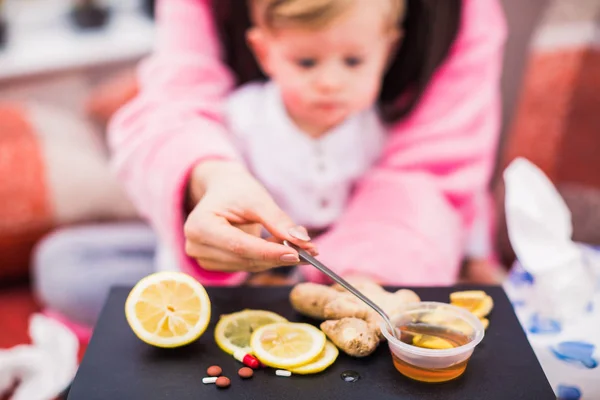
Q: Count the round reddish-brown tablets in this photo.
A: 3